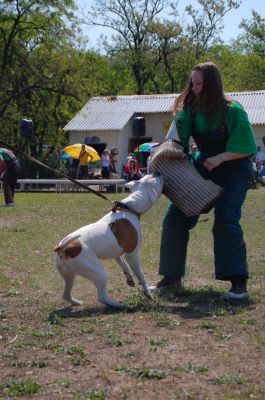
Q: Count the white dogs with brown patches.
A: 1